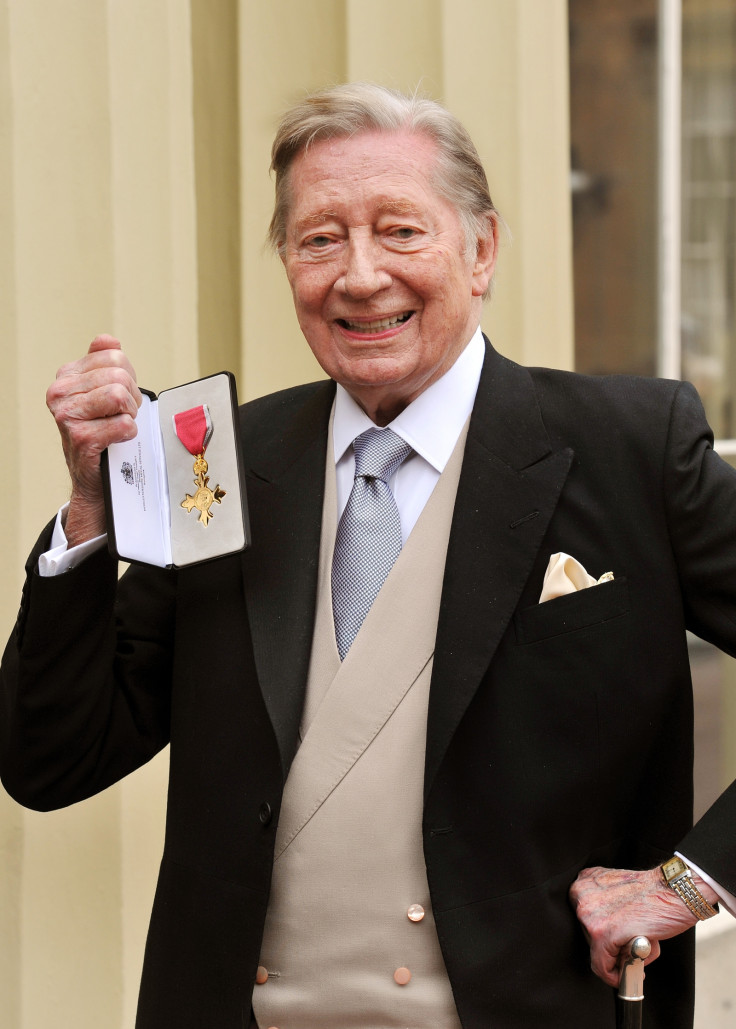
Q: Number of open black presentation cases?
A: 1